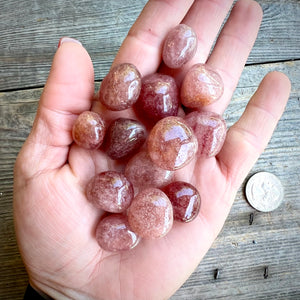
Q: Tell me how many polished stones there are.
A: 13